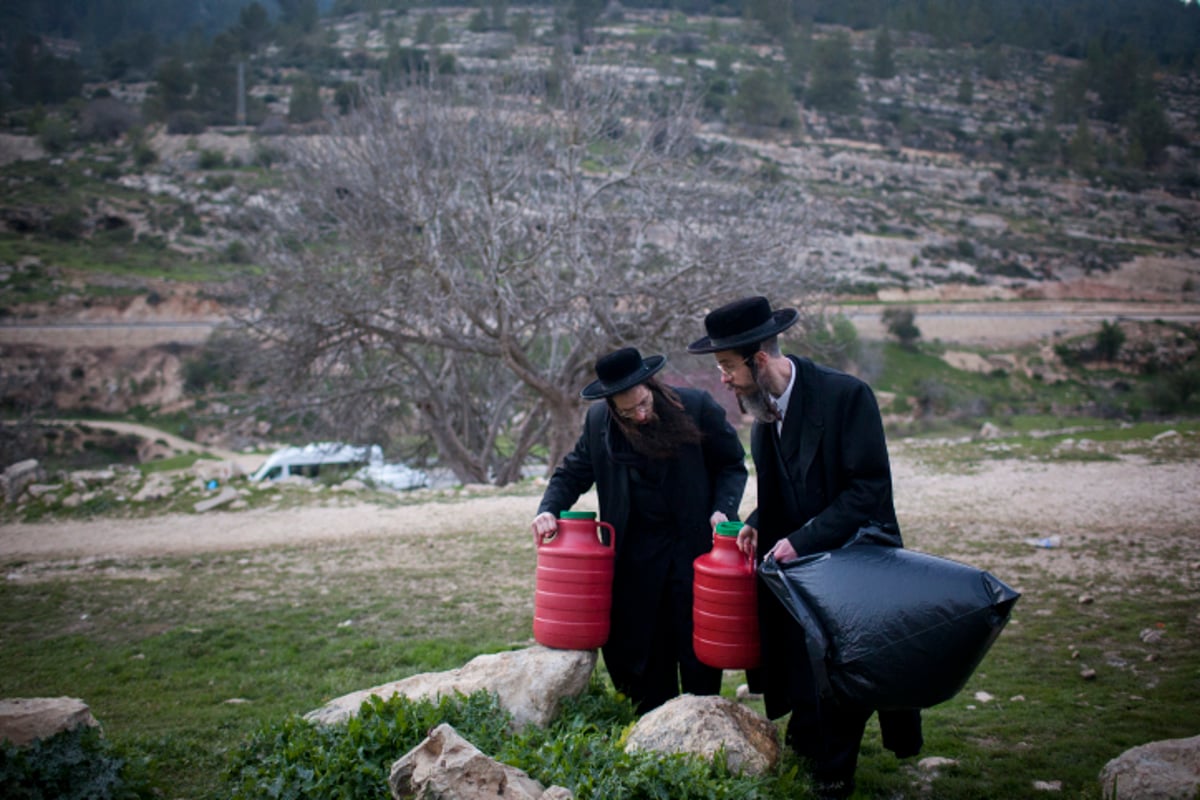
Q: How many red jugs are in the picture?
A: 2